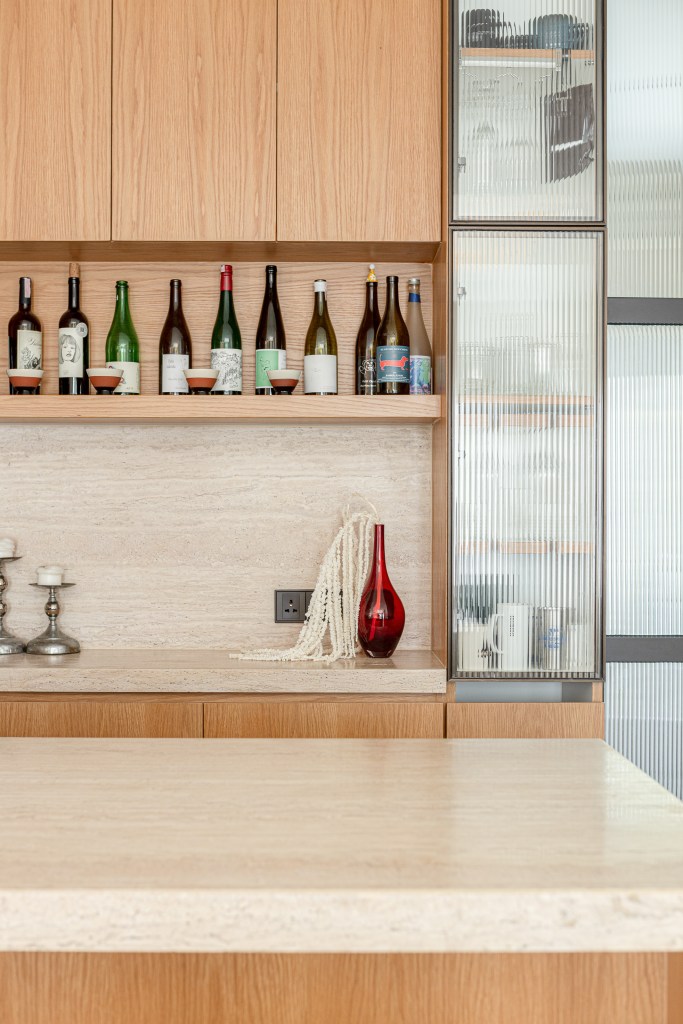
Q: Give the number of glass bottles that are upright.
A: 10